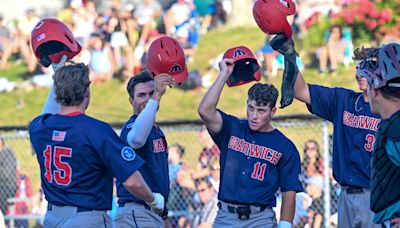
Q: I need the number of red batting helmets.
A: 4